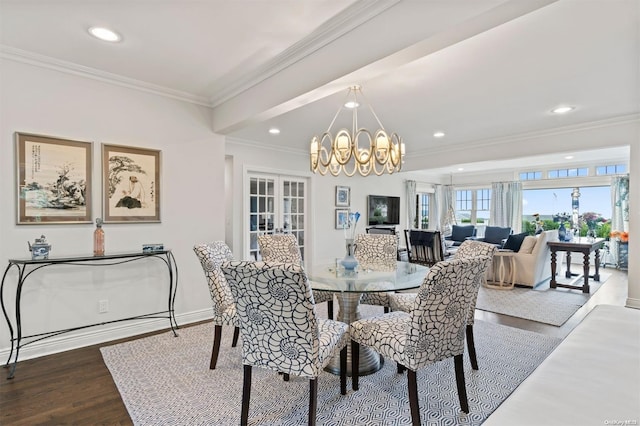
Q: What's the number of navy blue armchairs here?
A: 2